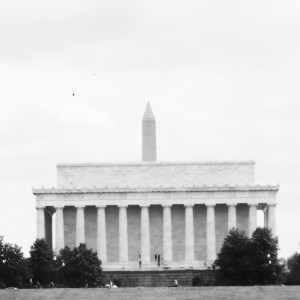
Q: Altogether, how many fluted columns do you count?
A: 12